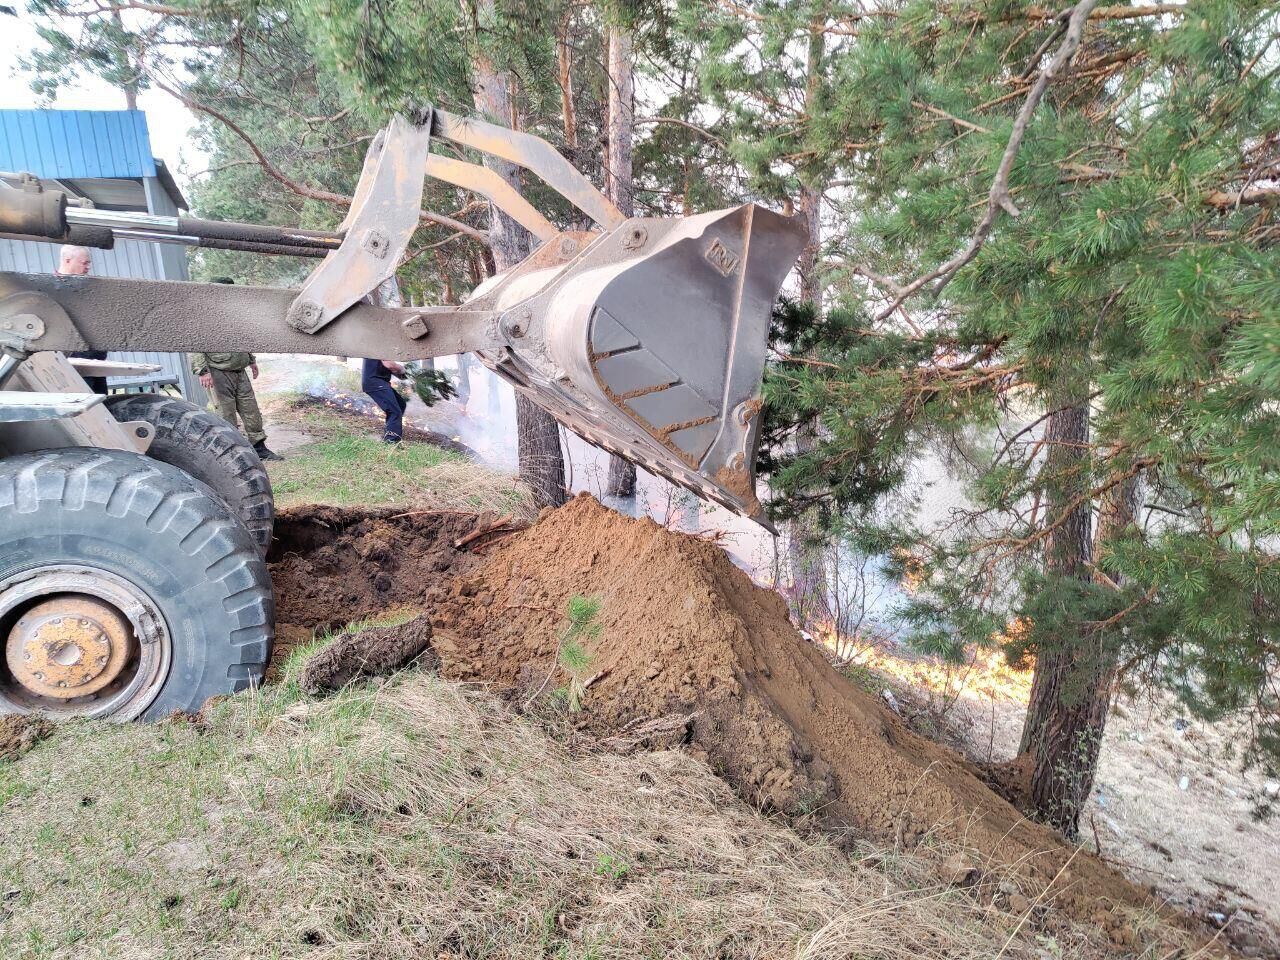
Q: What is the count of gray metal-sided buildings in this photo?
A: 1